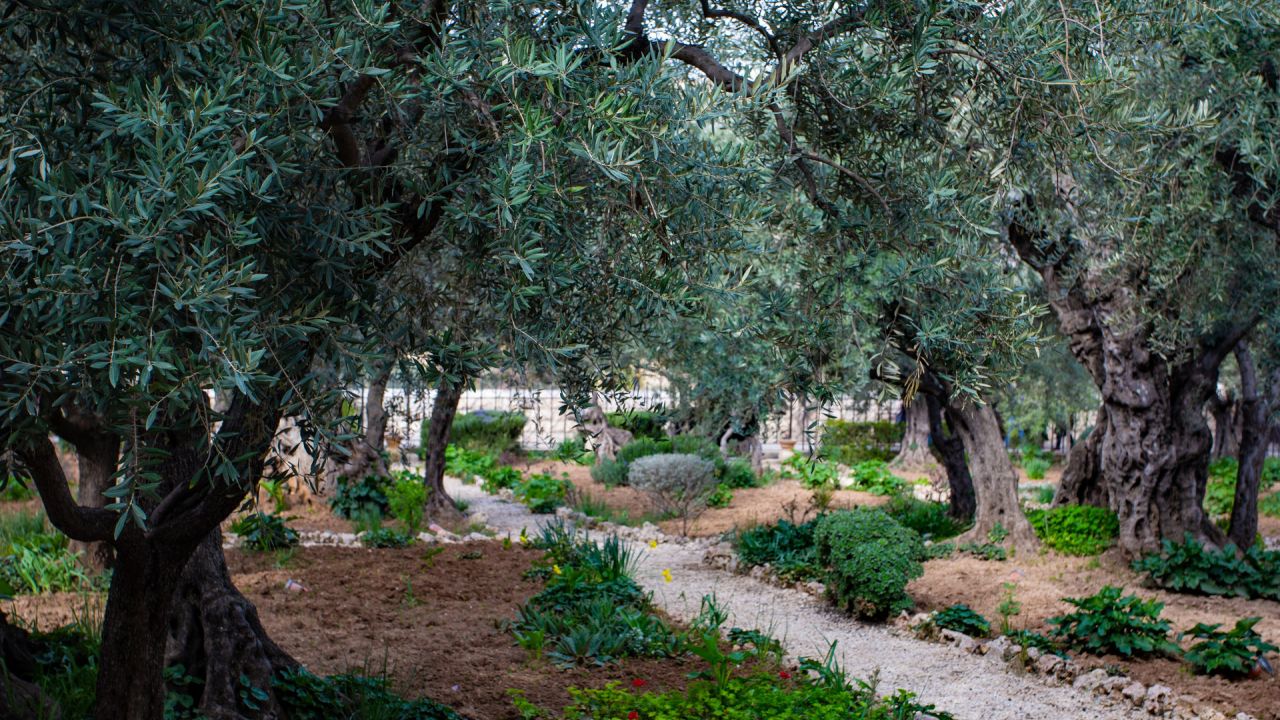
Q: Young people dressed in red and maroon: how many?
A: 0